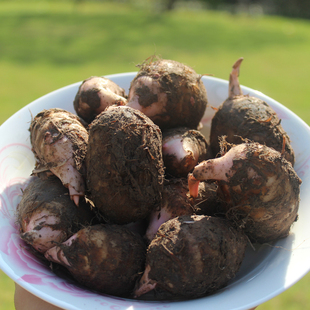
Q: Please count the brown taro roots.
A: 11